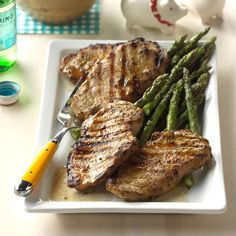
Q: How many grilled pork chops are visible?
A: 4